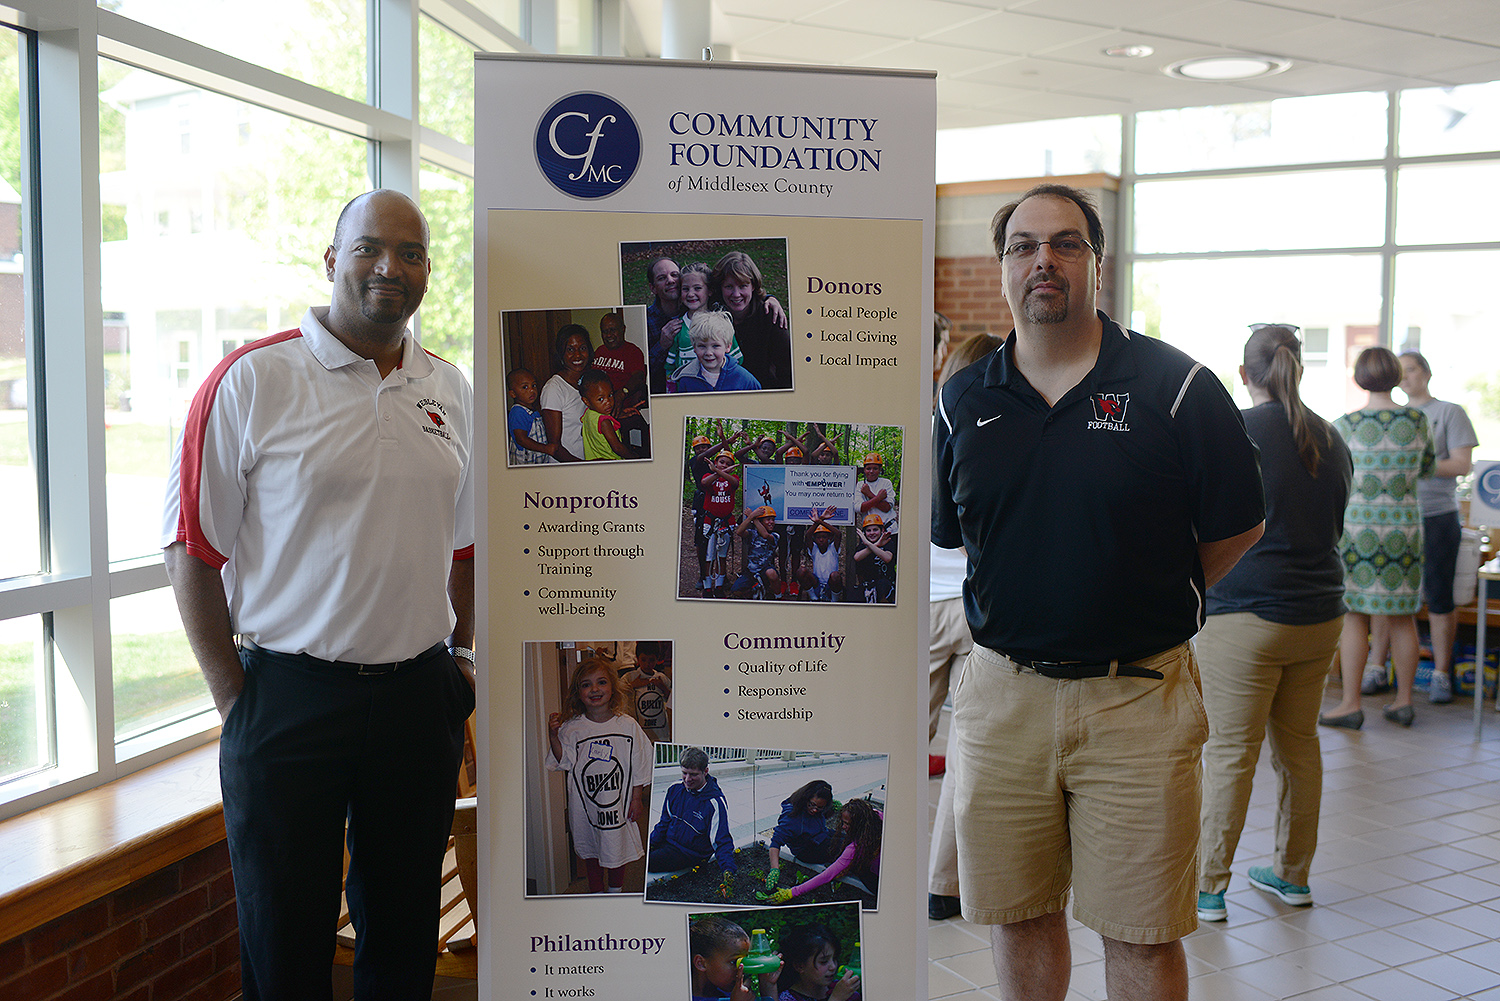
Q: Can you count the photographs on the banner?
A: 6